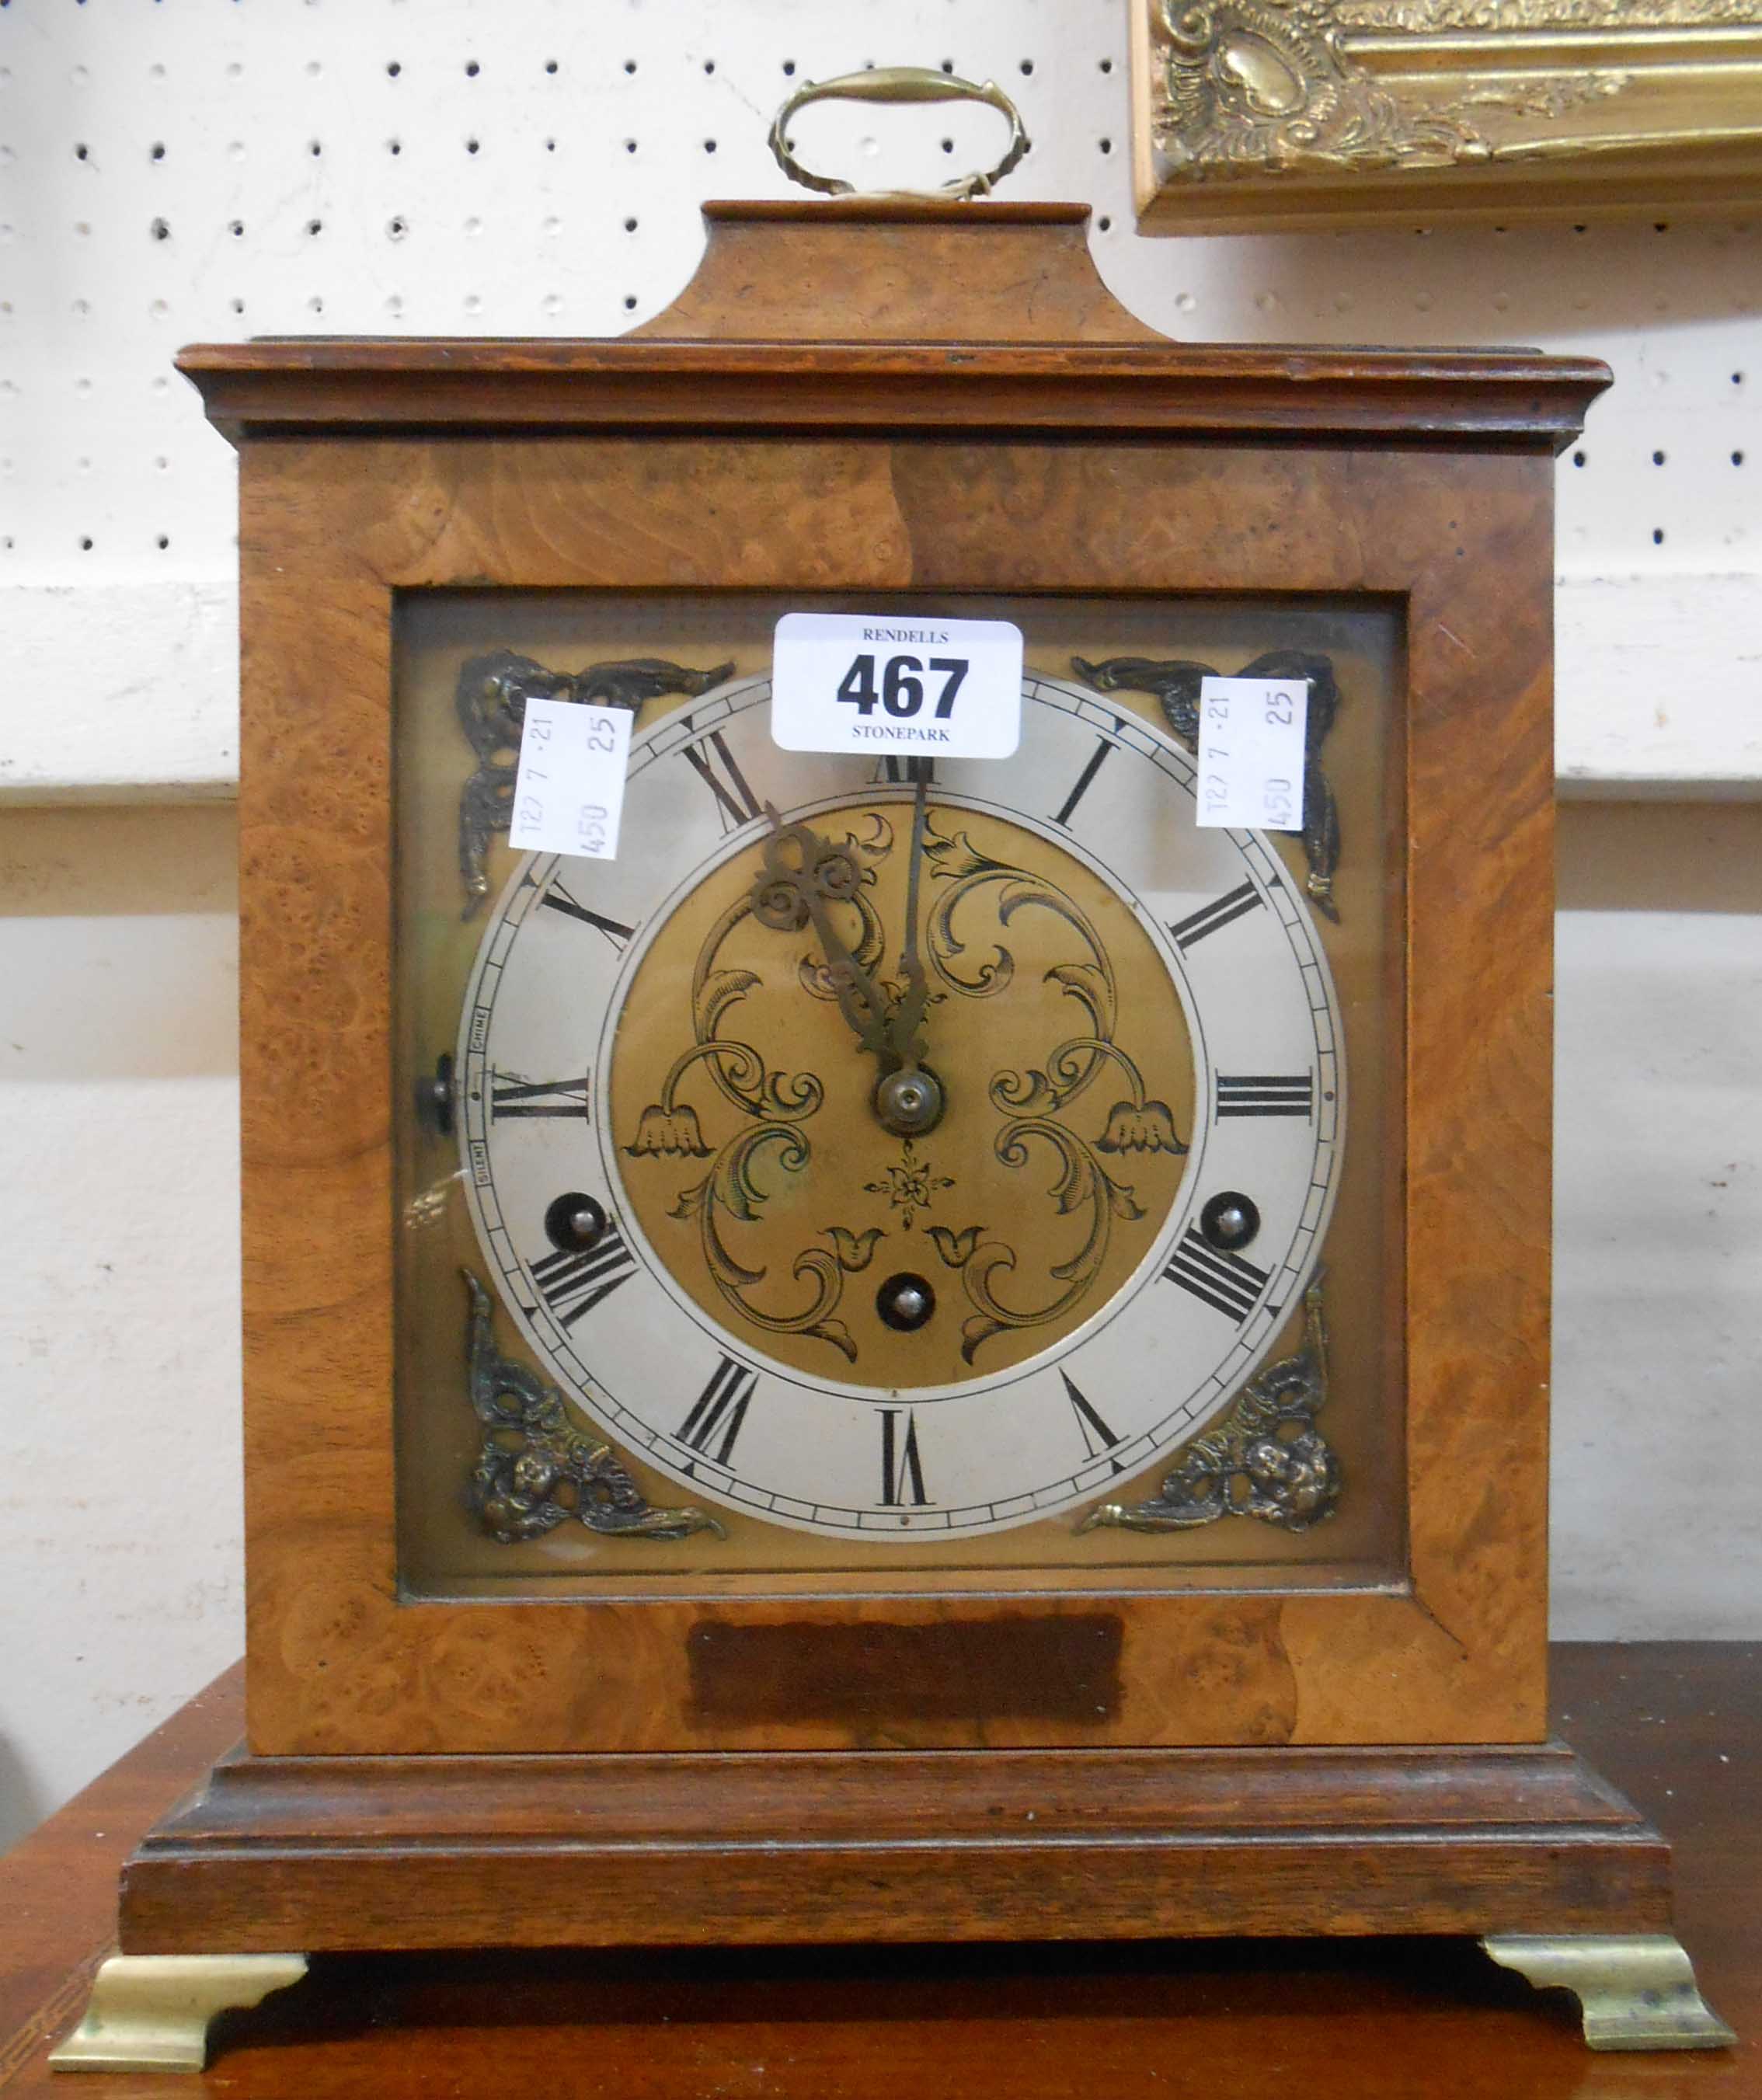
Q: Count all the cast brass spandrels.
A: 4